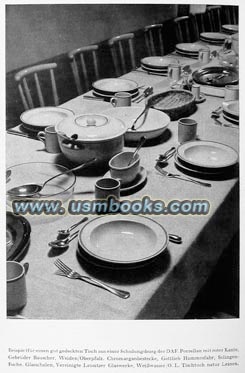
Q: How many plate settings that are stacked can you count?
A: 9